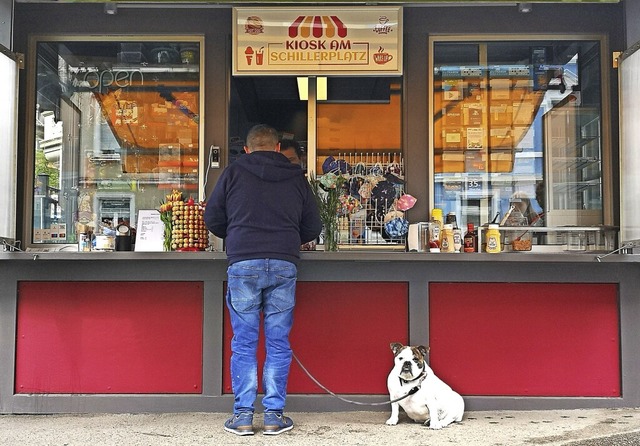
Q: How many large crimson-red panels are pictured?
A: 3